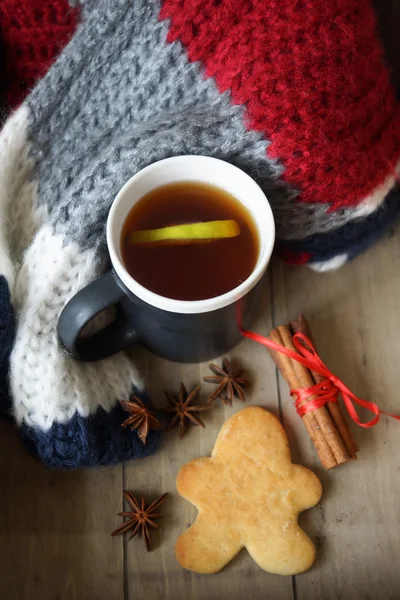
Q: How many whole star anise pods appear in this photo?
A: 4